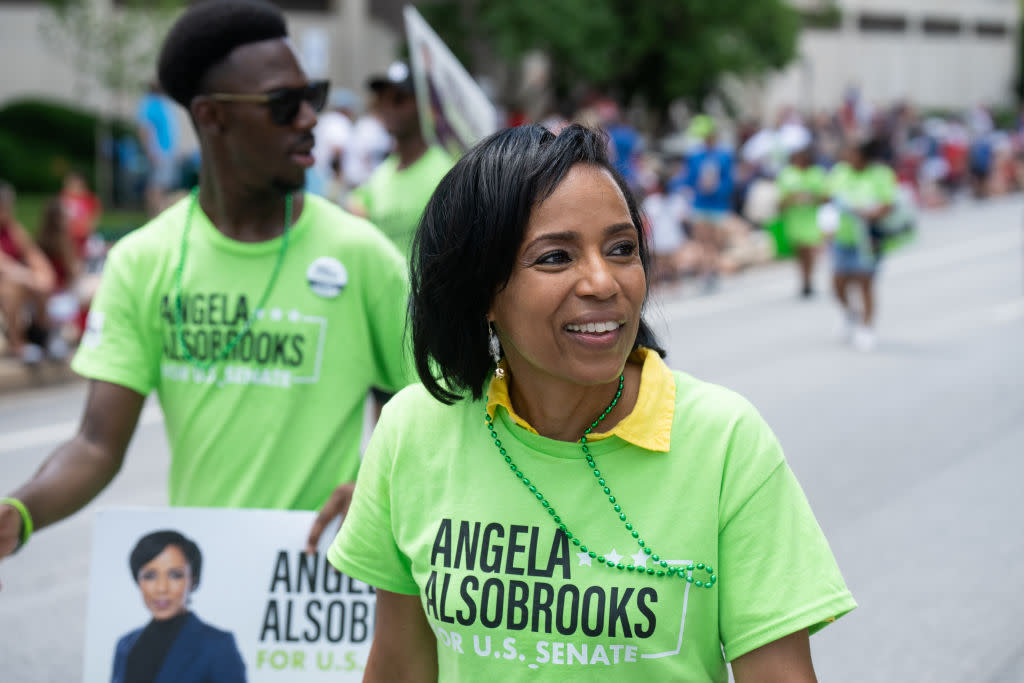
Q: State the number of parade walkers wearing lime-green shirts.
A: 5